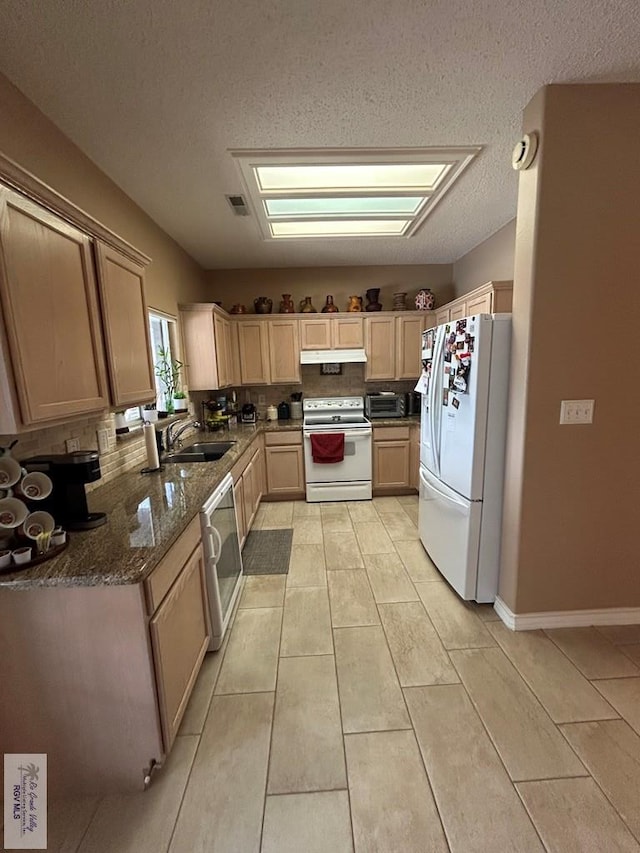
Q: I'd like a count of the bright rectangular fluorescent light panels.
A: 3